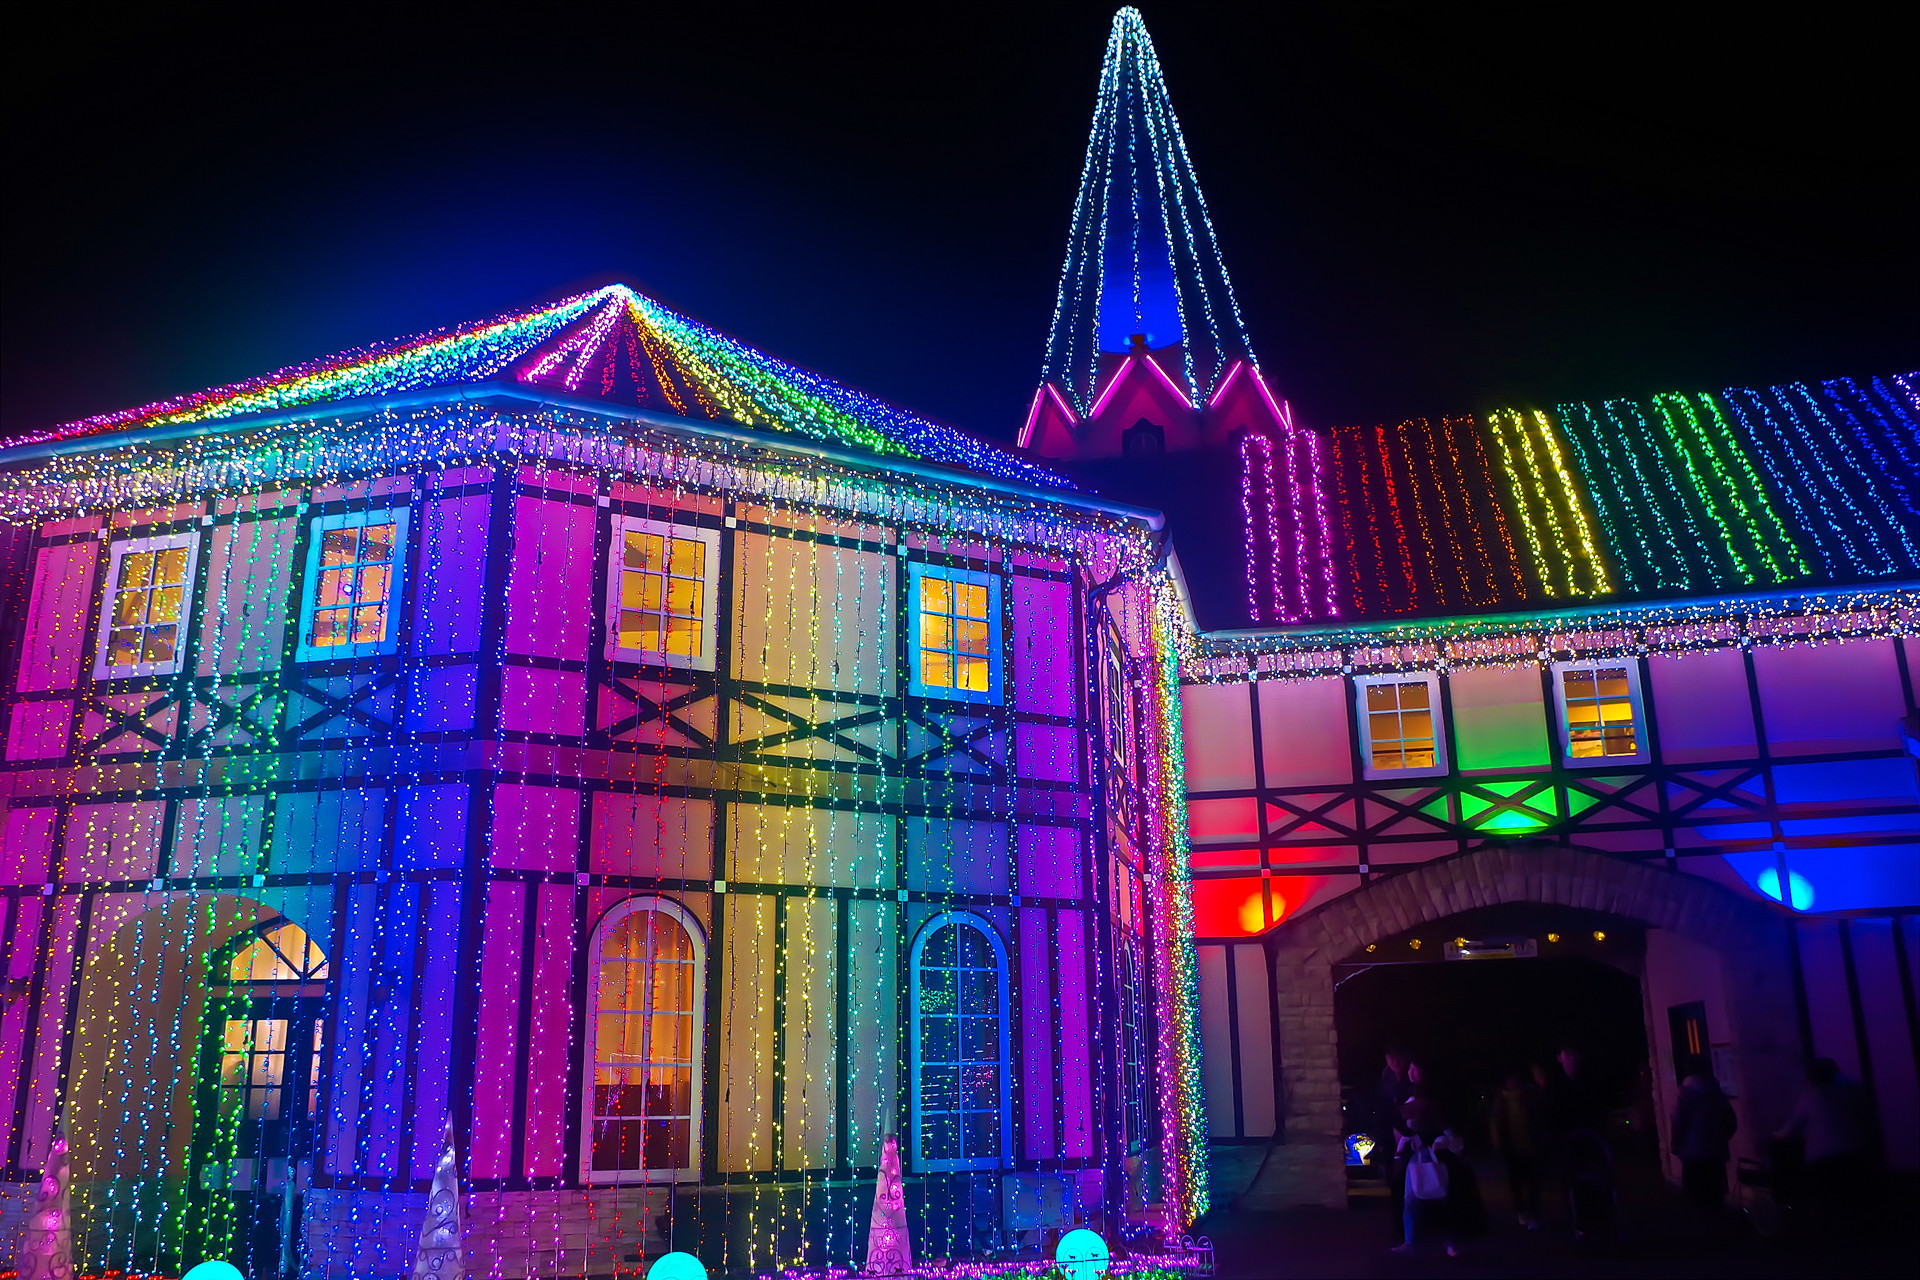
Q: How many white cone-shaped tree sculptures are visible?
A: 3